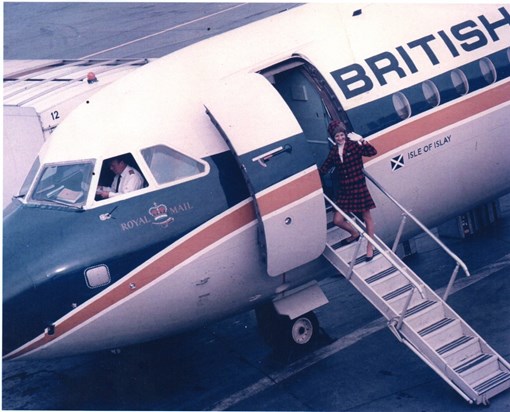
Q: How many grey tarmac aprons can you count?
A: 1